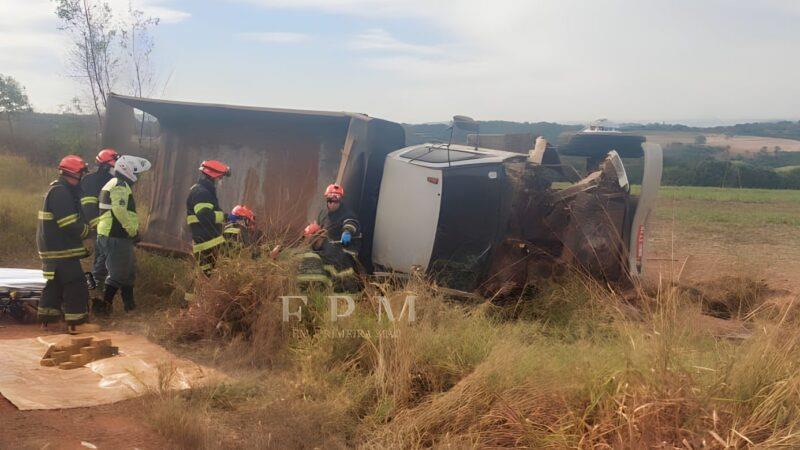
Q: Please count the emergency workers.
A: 7